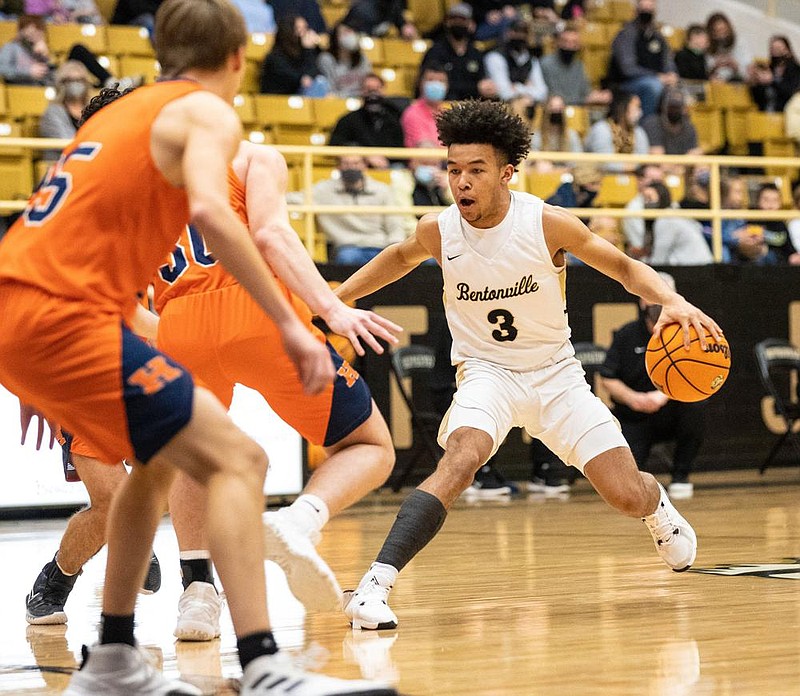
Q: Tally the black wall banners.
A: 1